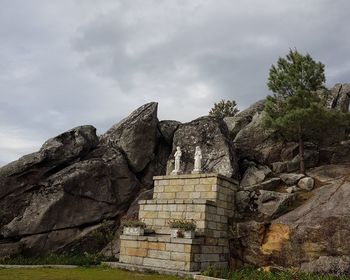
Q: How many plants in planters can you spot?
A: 2